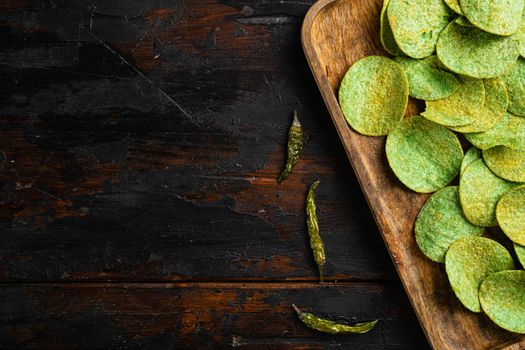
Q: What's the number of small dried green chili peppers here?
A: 3